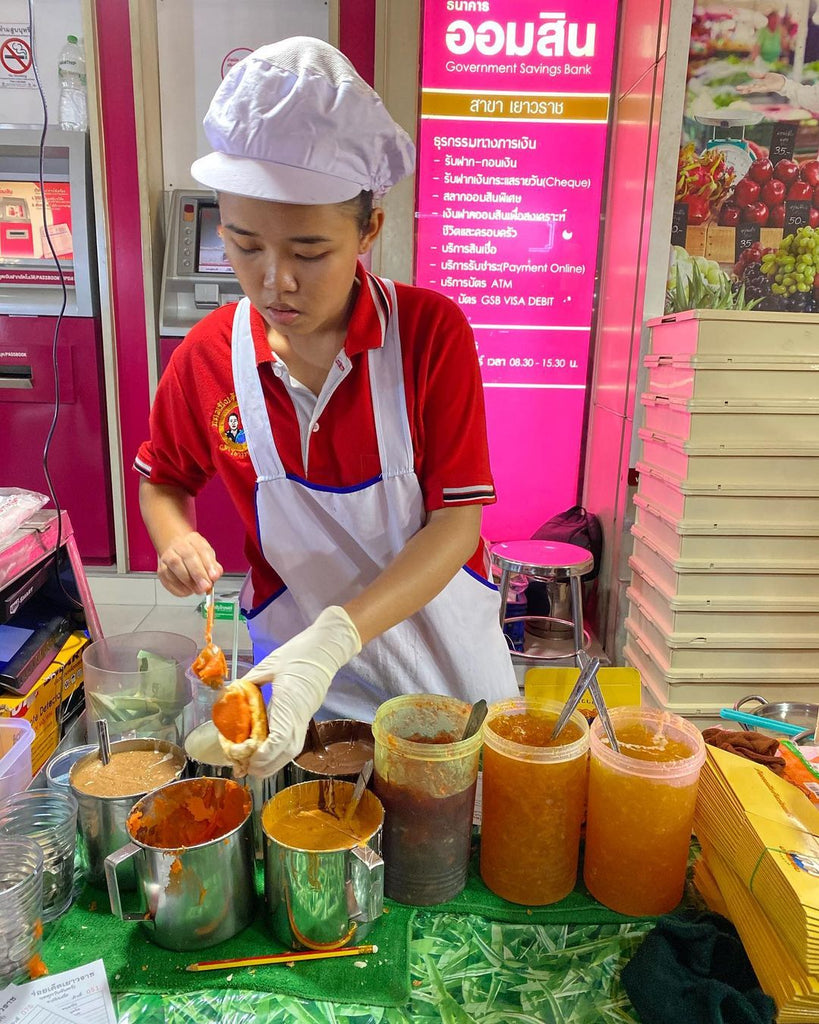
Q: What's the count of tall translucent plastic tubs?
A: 3